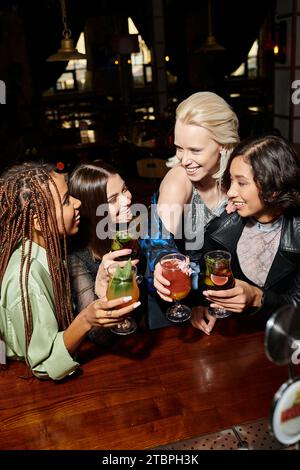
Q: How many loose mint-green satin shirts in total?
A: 1